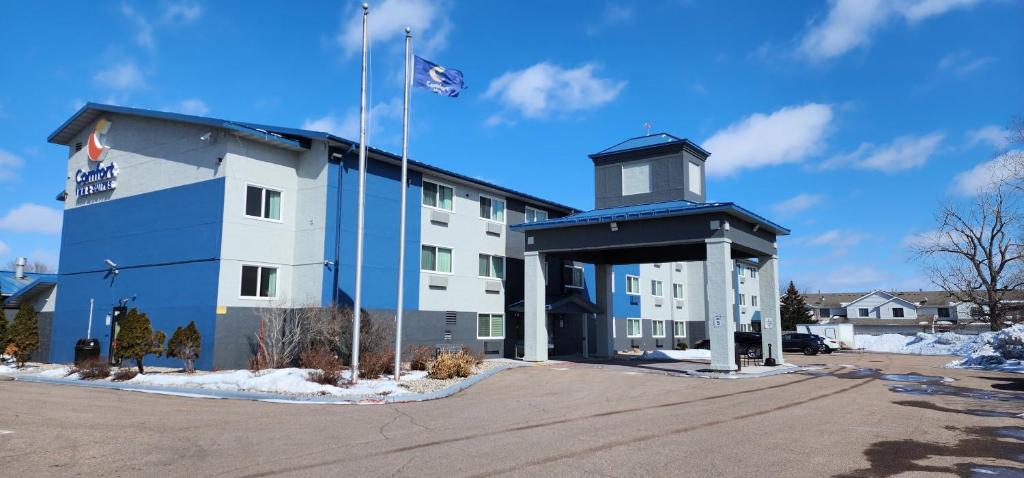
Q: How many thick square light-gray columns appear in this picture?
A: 4